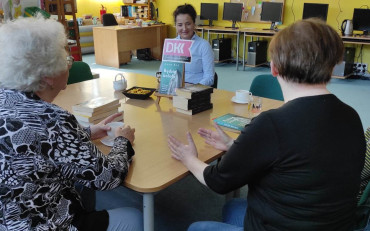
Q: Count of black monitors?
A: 5